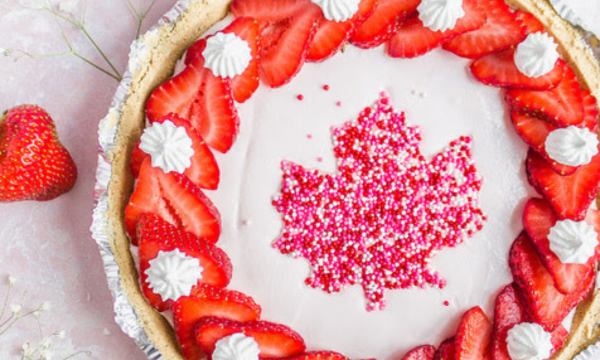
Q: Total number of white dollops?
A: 10